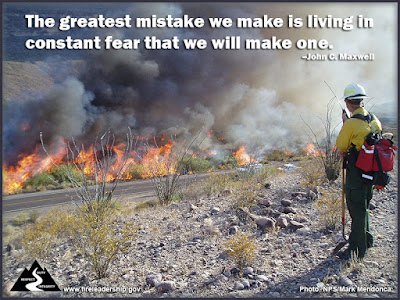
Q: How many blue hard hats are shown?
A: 0